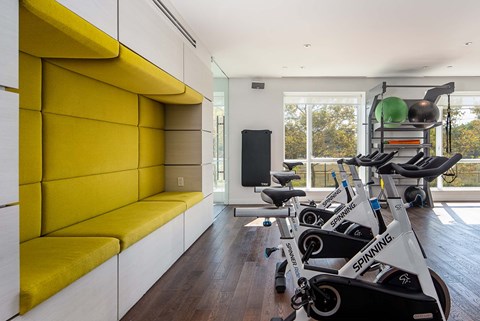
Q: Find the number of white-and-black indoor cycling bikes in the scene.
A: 3